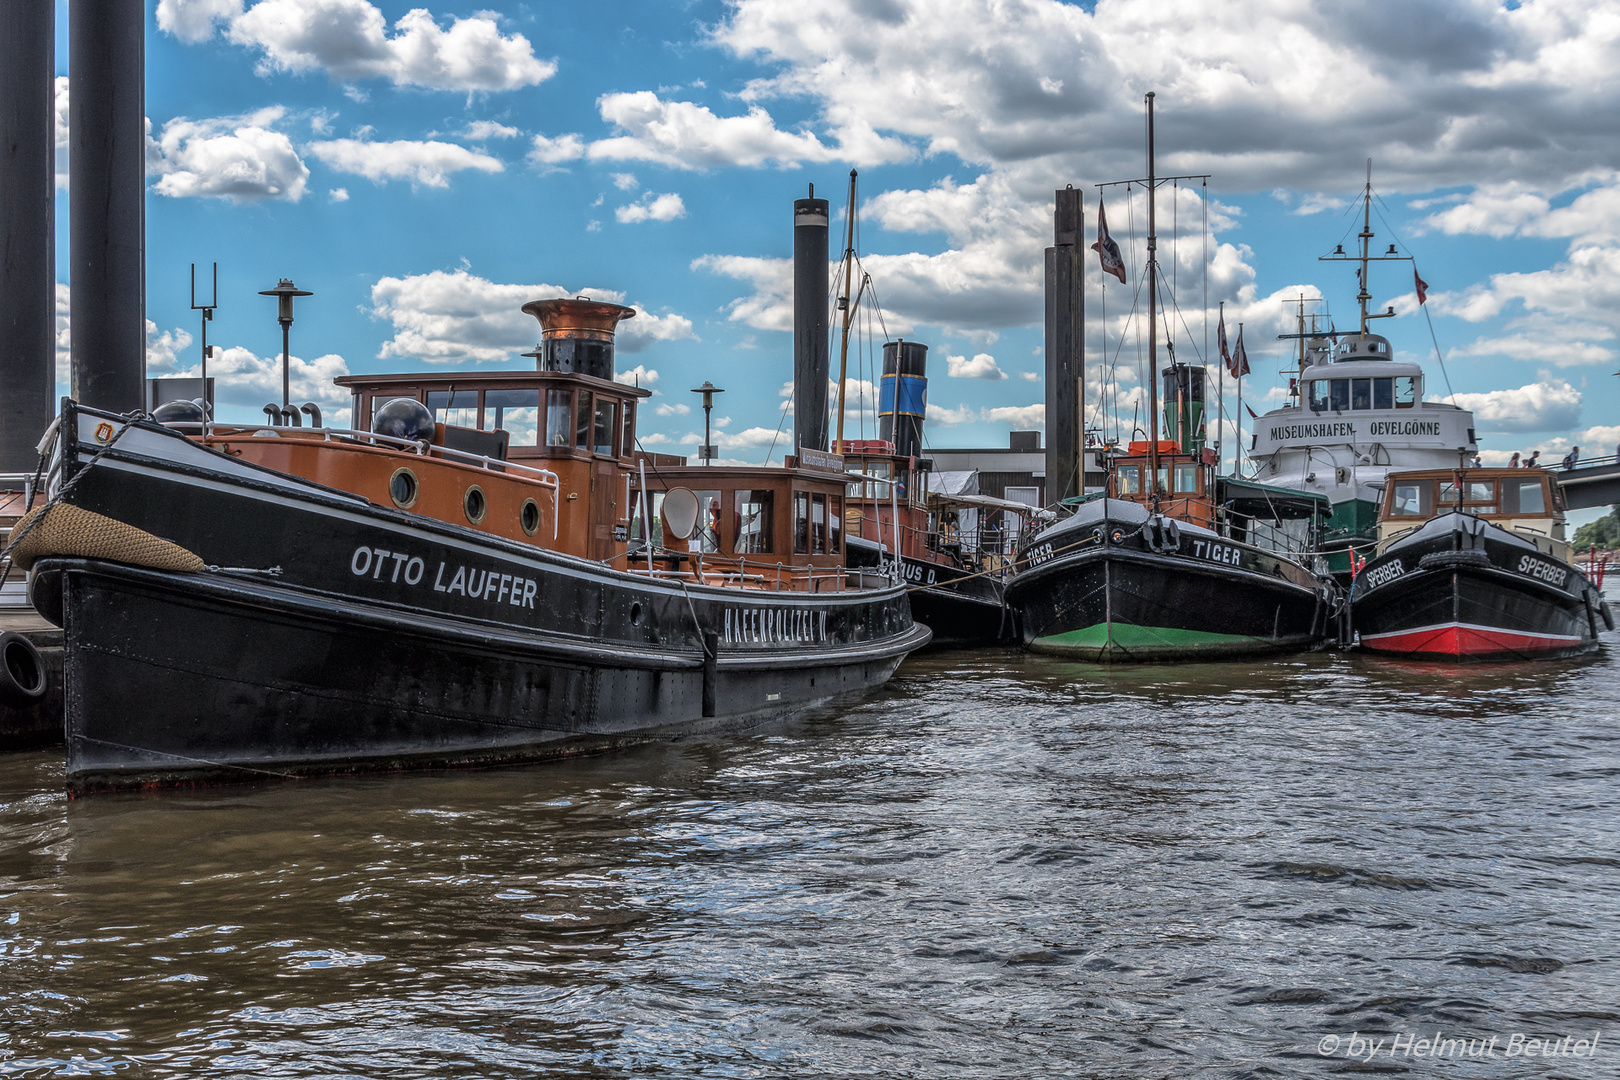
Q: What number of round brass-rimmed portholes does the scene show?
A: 3